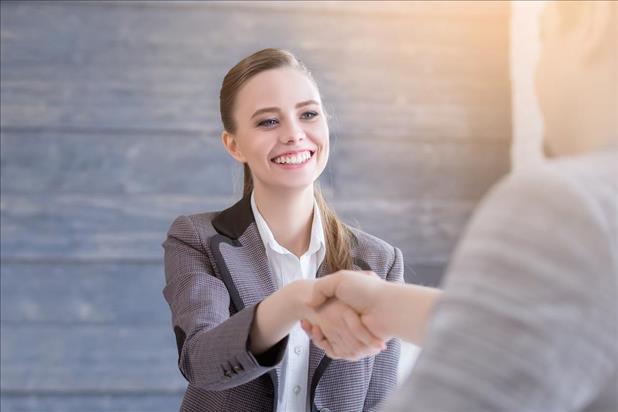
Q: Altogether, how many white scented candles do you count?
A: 0